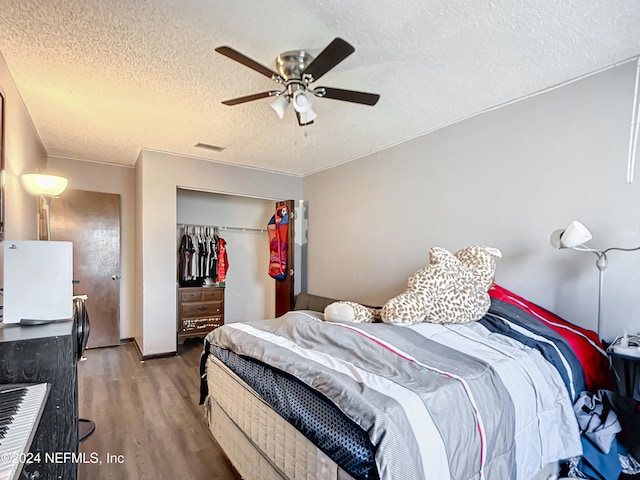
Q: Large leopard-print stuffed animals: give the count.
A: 1